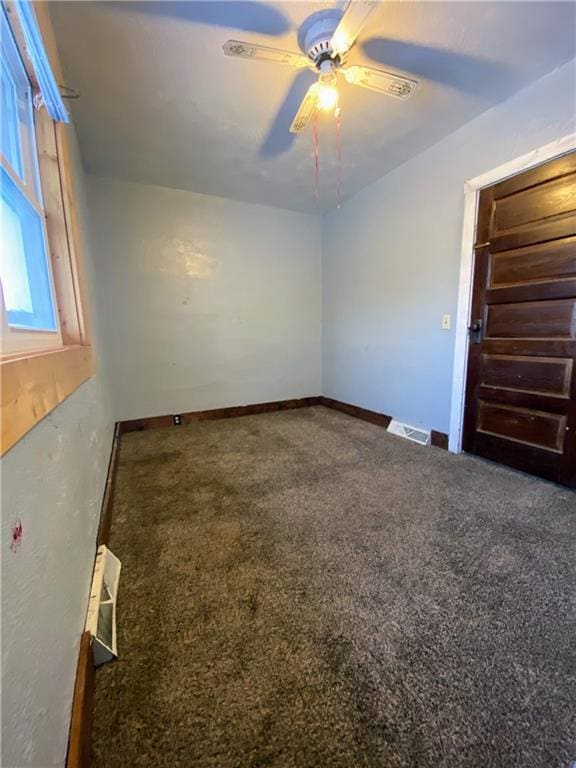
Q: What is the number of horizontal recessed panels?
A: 5